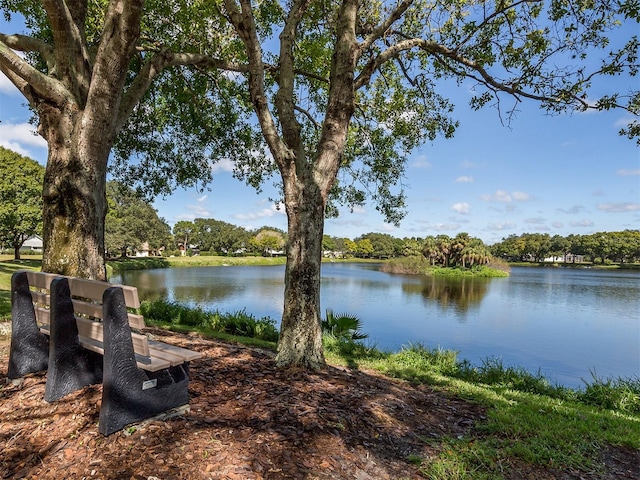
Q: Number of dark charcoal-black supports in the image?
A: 3